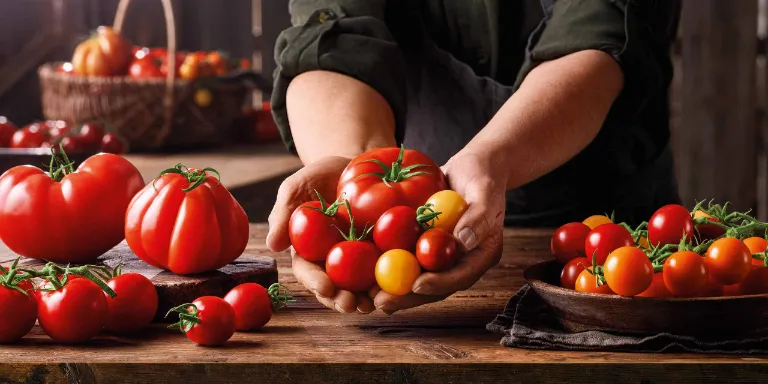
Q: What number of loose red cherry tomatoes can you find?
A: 2